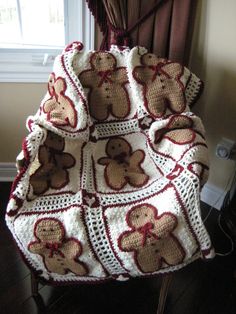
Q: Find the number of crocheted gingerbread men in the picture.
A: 8